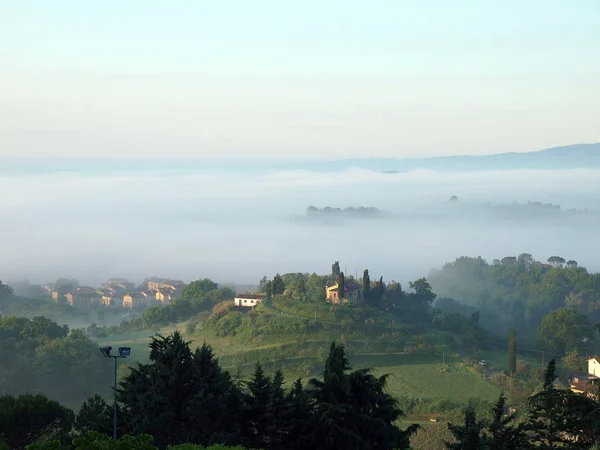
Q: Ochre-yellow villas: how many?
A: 1